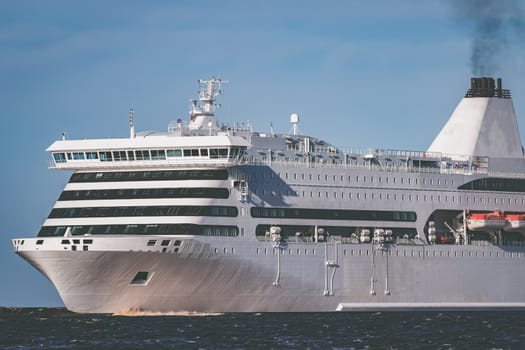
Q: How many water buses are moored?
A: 0